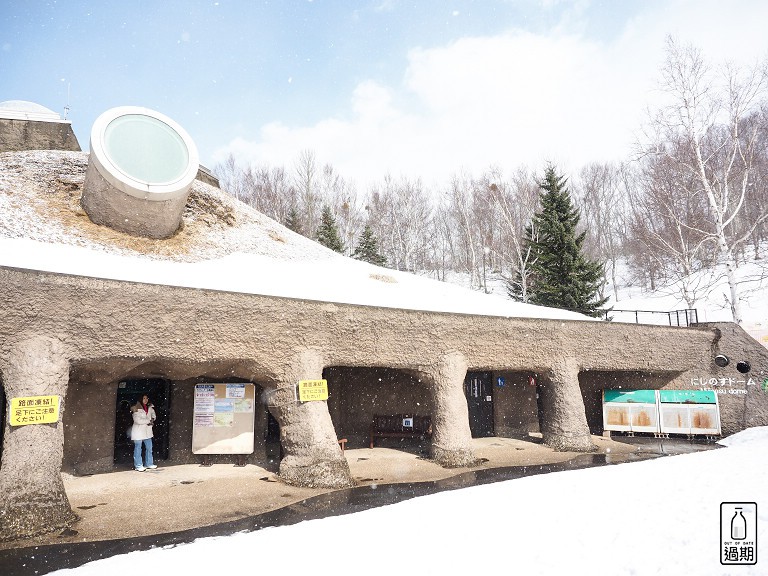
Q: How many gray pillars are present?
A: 4